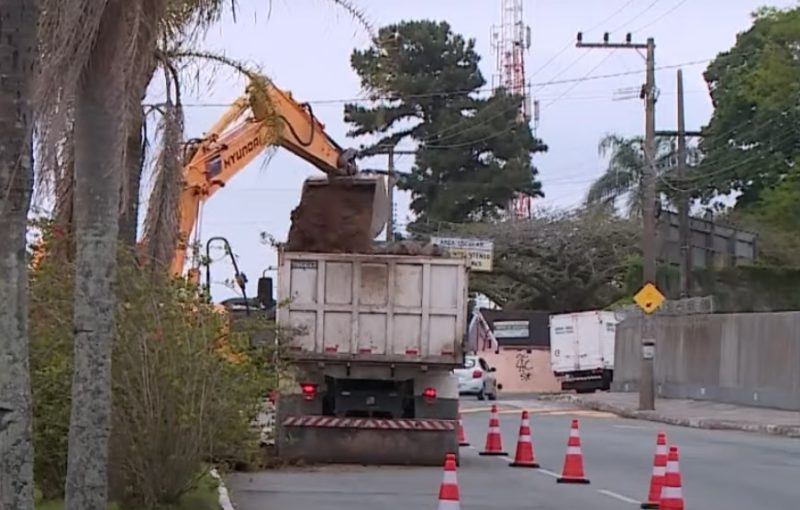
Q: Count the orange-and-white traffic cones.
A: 7